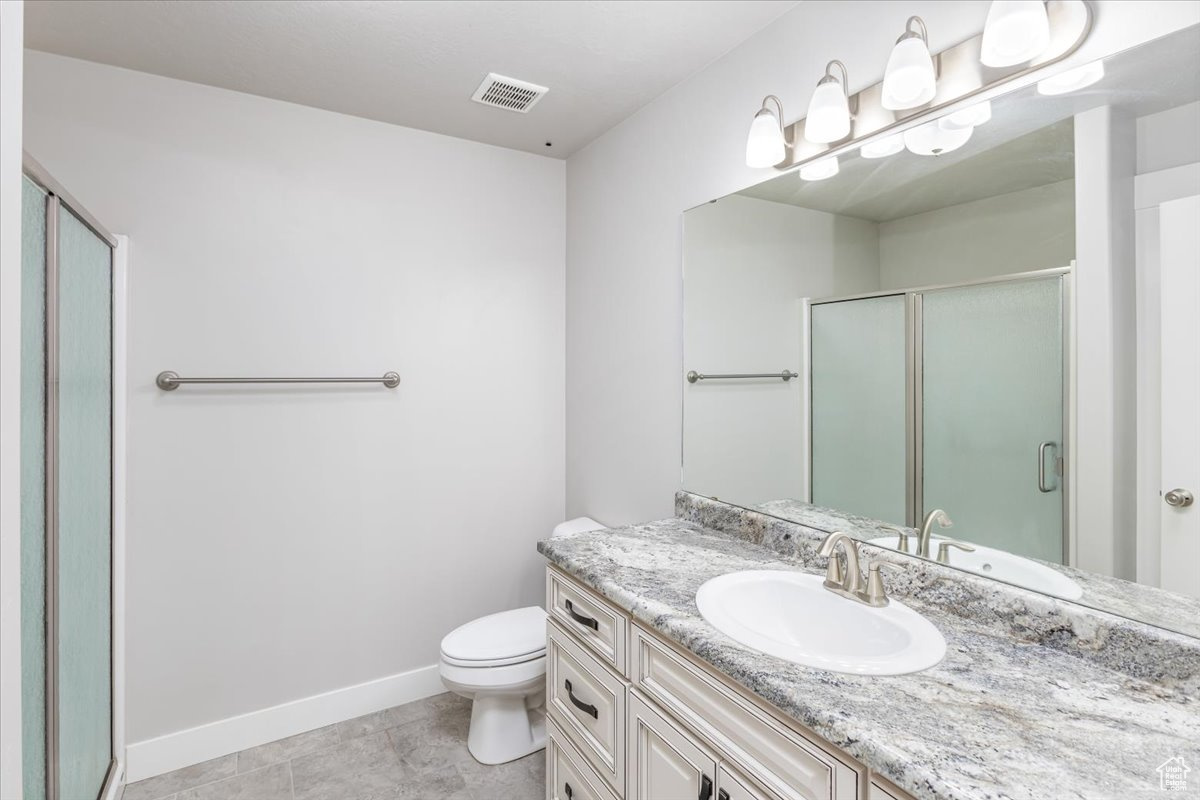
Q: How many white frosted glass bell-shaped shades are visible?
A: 4